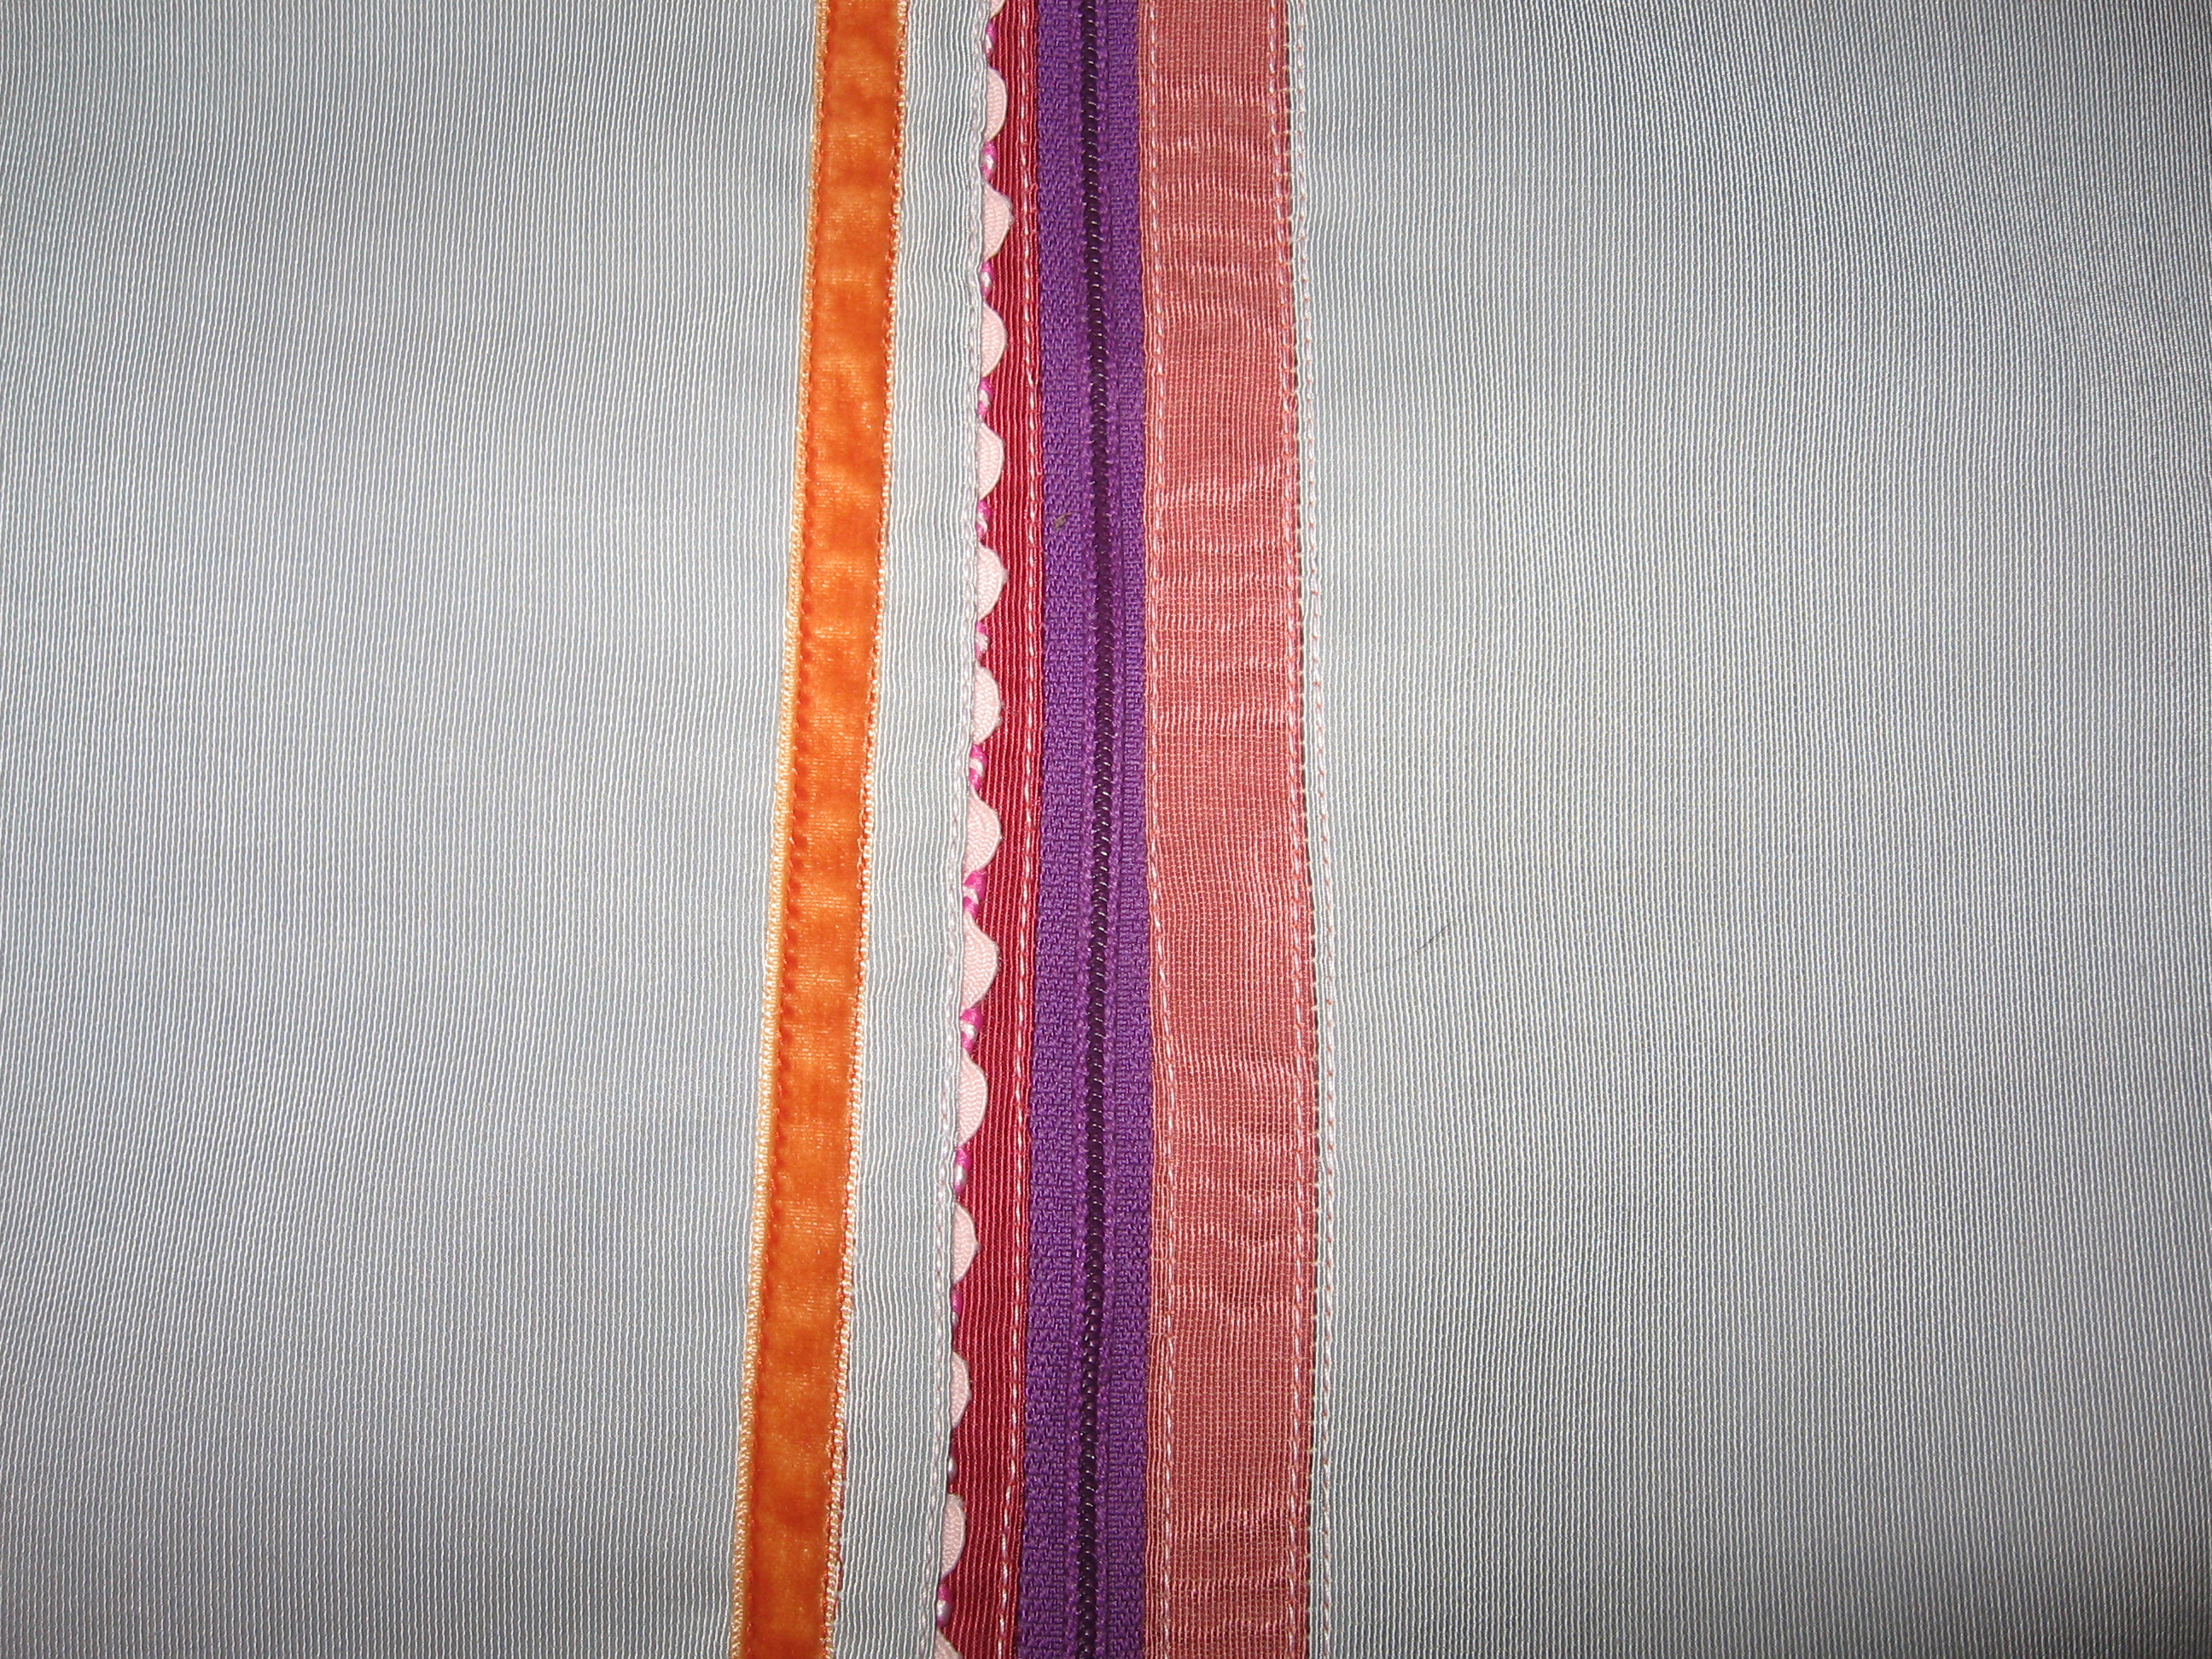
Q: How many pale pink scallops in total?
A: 14